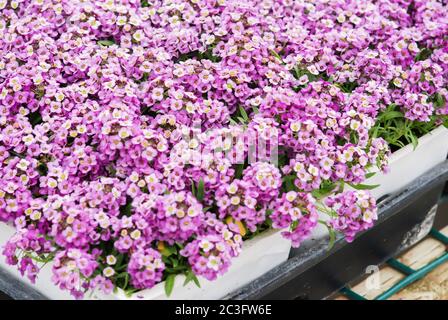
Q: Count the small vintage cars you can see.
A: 0